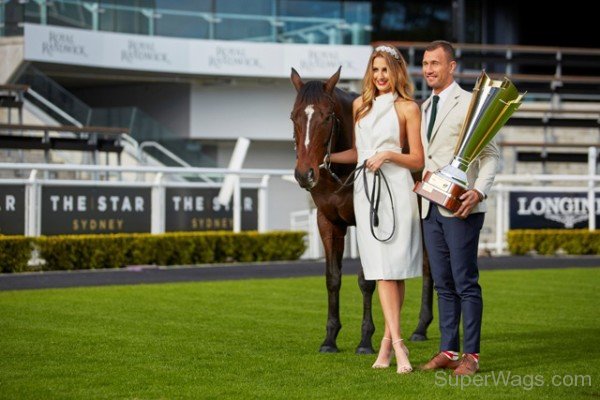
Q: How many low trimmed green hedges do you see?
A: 2